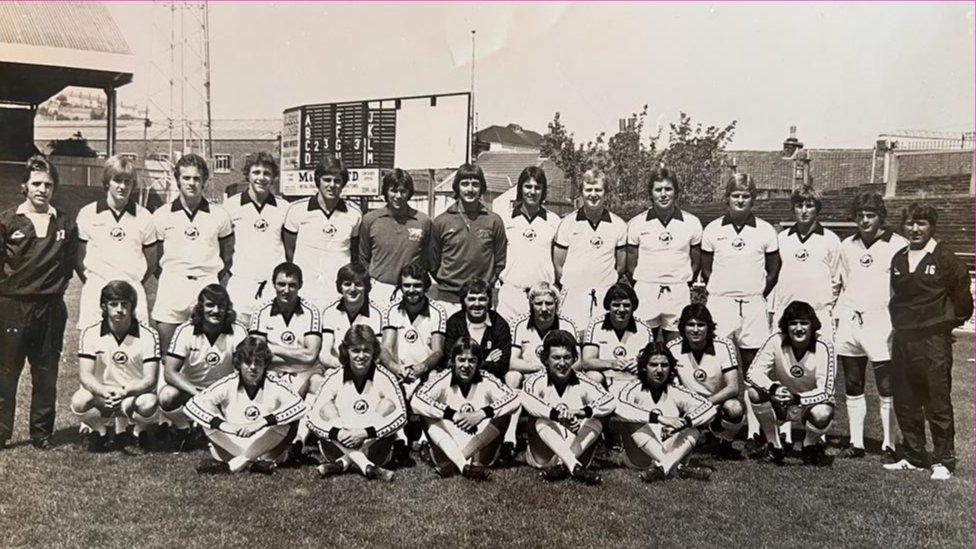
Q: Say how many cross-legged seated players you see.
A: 5